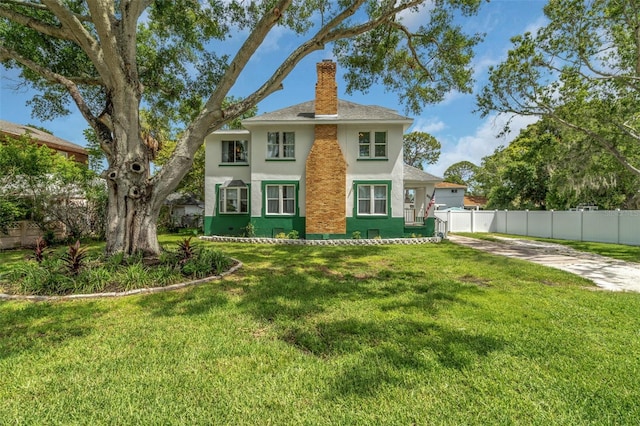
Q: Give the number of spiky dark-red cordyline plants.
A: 3